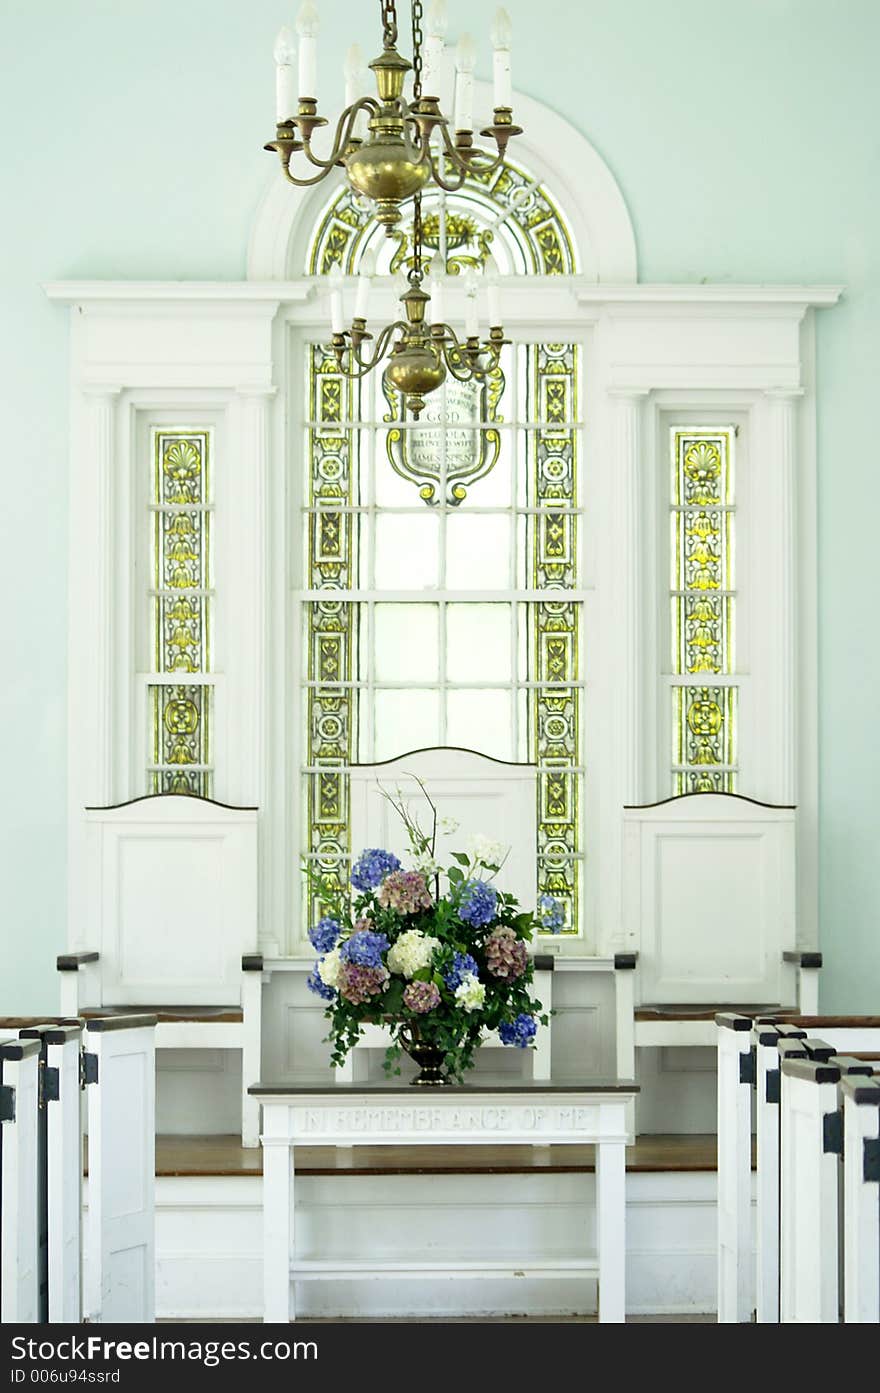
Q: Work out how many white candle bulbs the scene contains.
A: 12